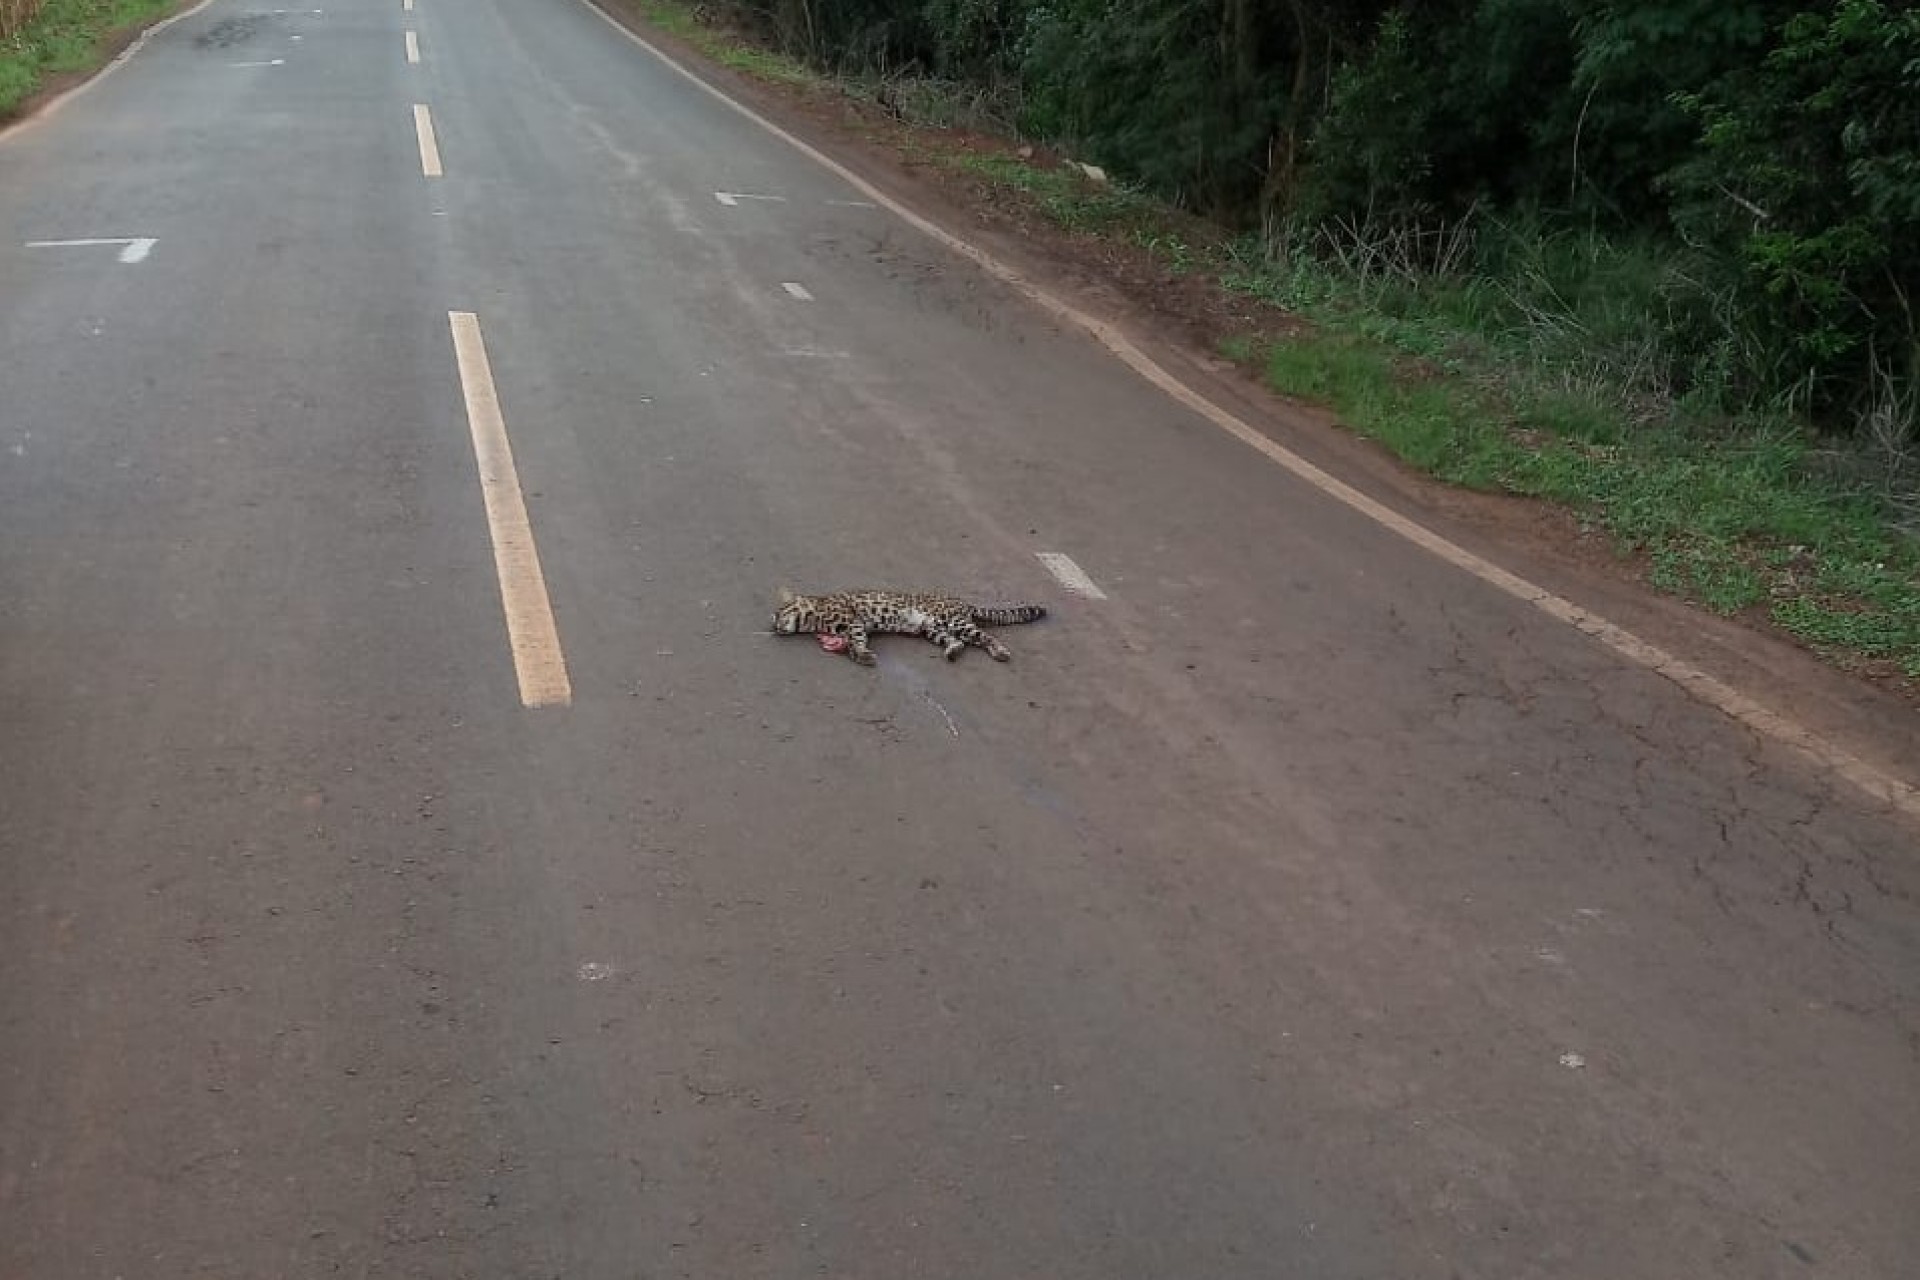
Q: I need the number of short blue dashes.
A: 0